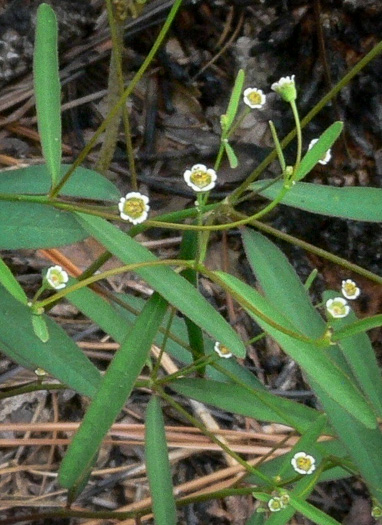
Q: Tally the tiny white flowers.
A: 12